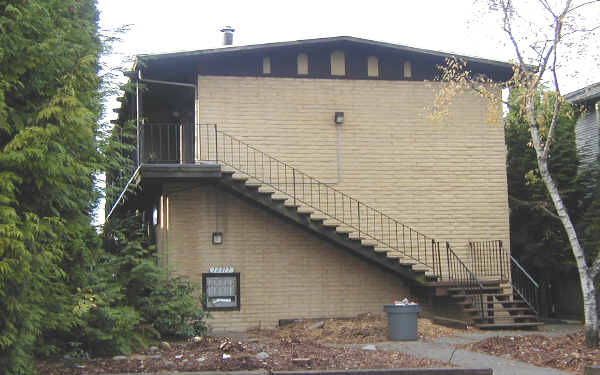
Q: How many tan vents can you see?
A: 5